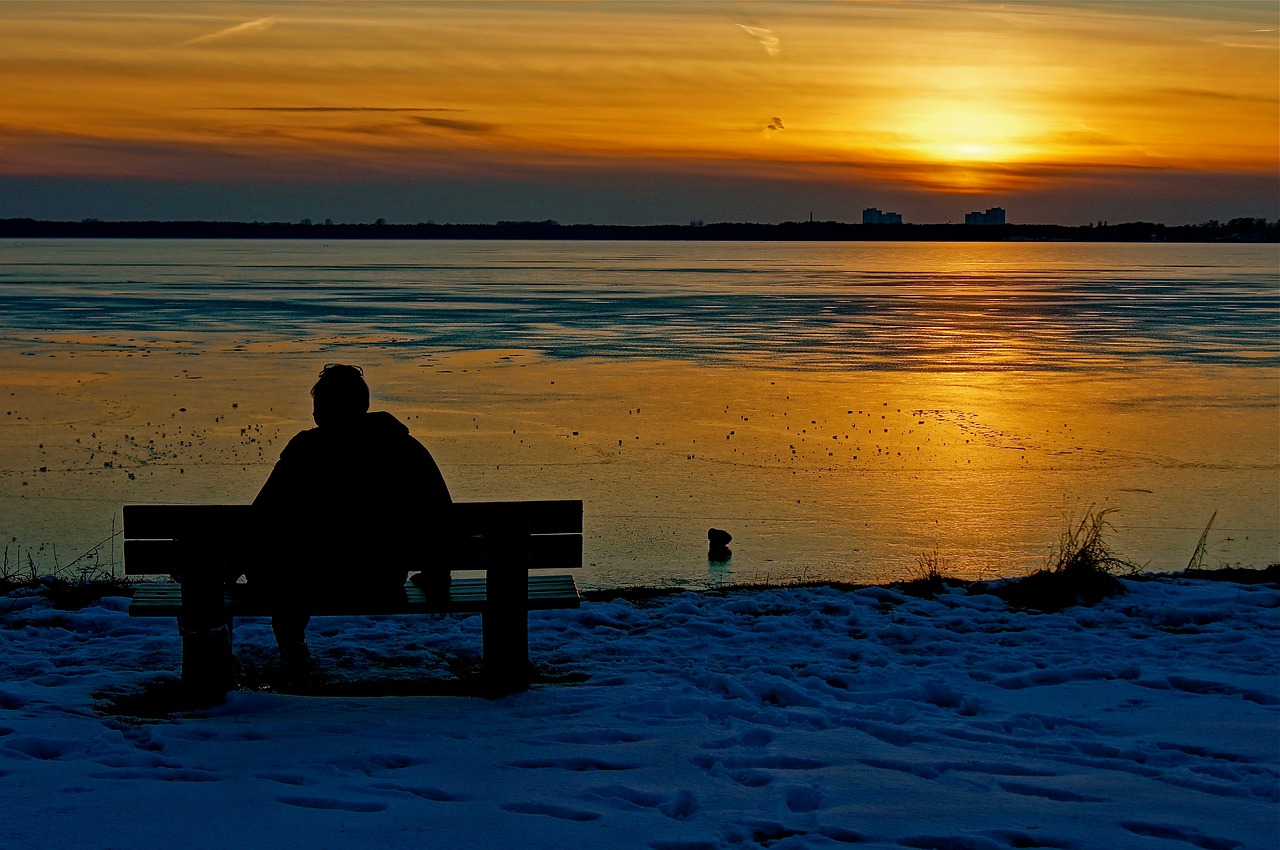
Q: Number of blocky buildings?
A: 2